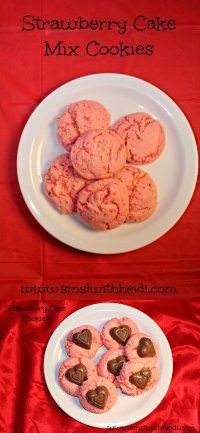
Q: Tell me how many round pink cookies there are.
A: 13